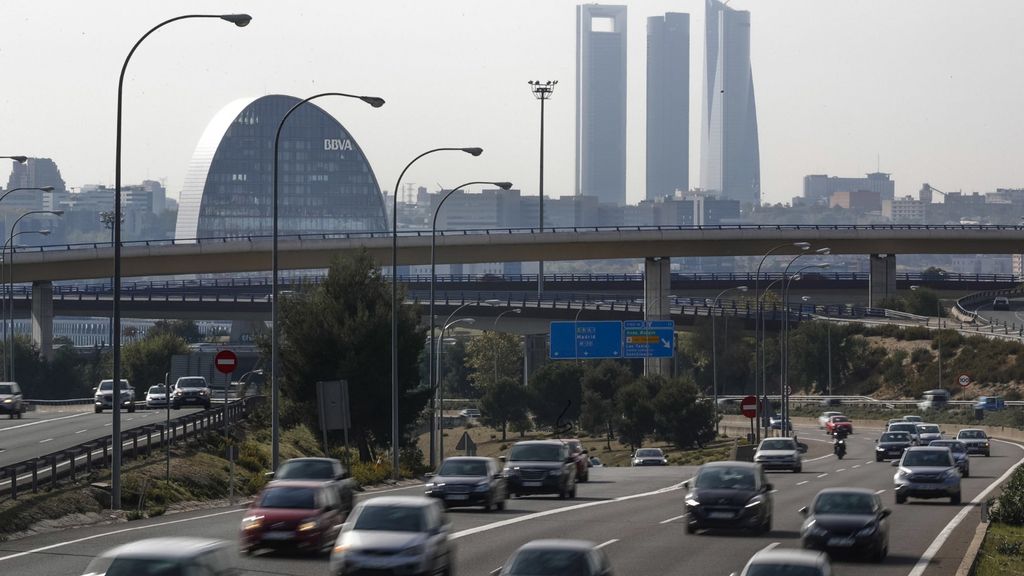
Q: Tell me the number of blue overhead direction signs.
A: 2